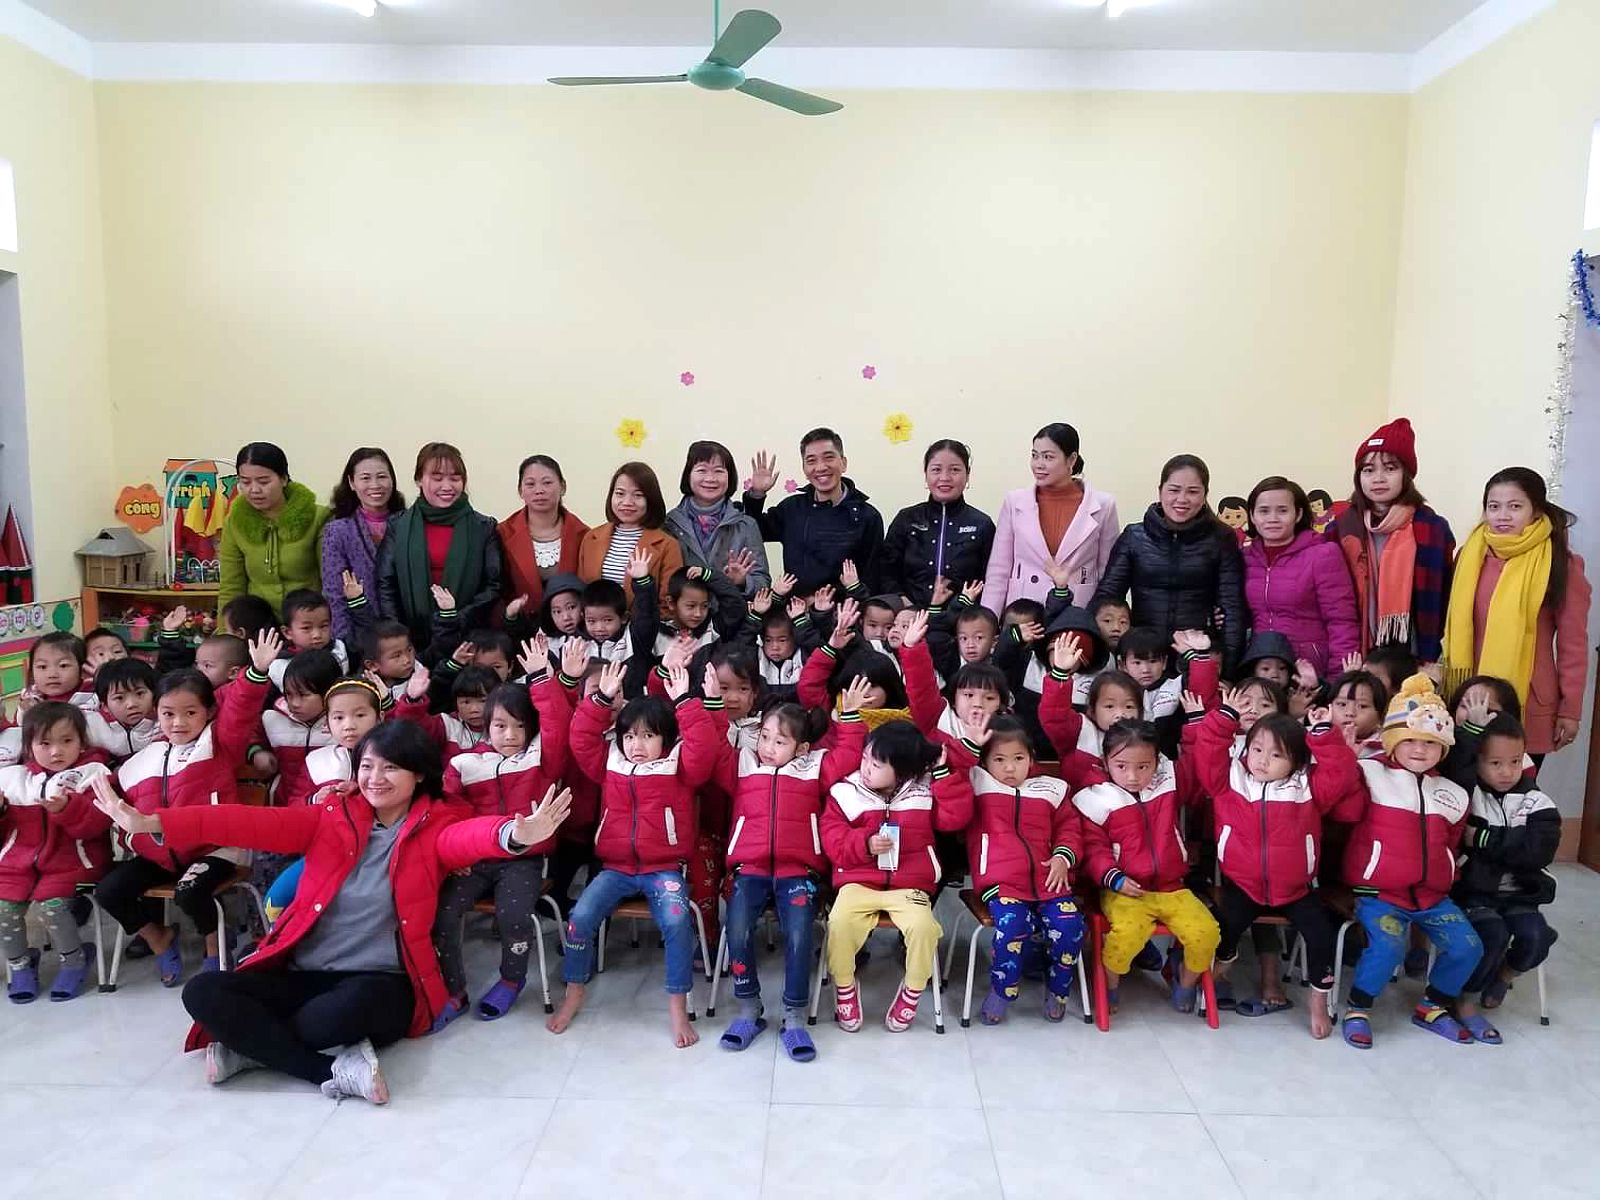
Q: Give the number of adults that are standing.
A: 13